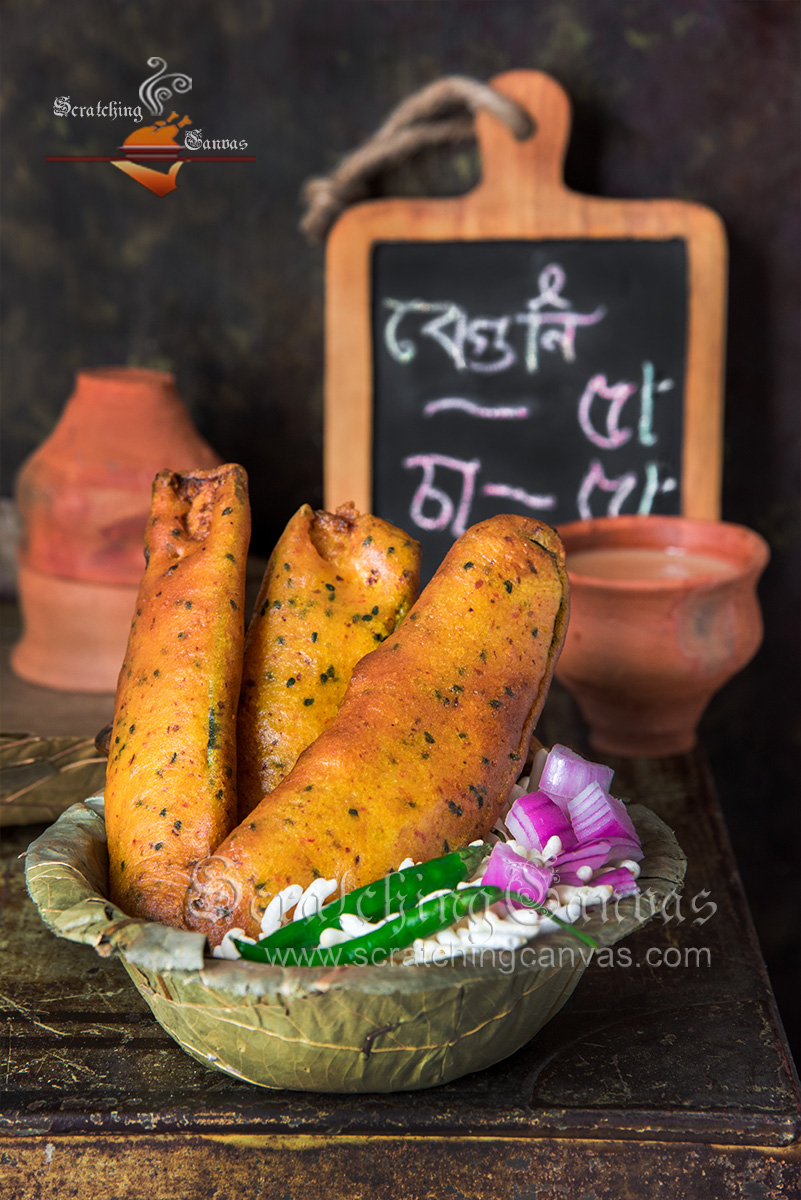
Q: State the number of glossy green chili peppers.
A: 2